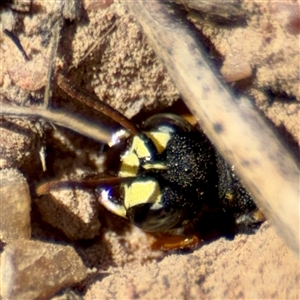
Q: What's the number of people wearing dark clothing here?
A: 0